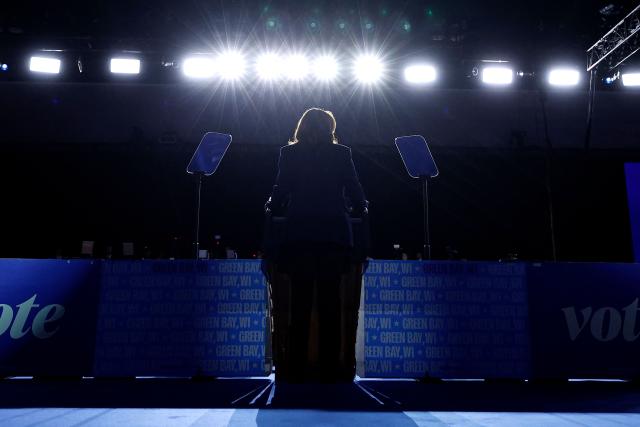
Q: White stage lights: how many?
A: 12